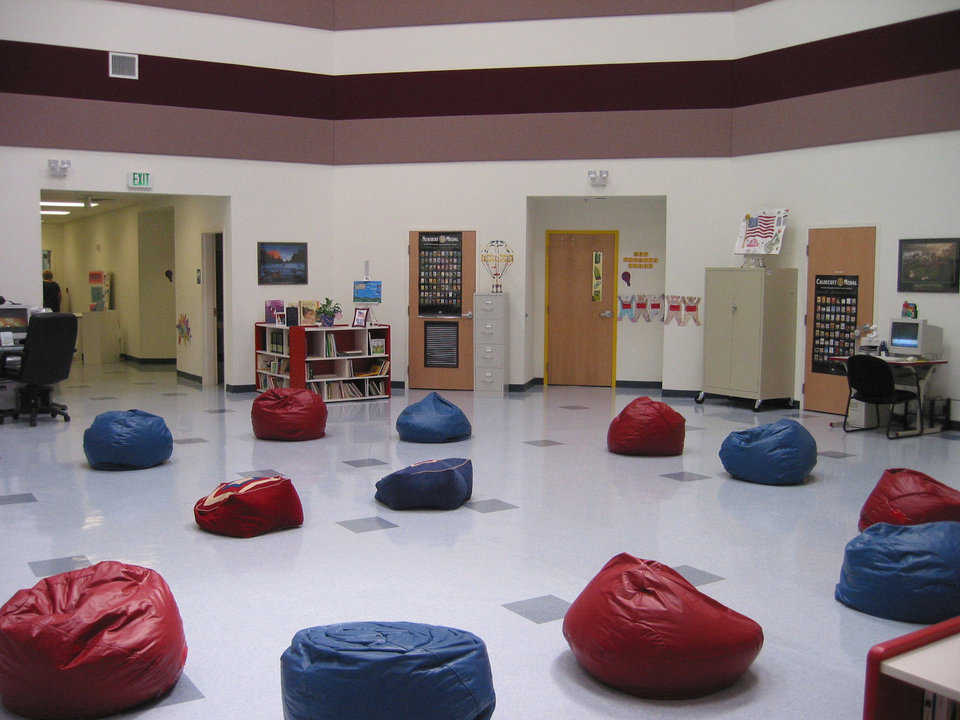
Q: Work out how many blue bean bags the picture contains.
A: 6